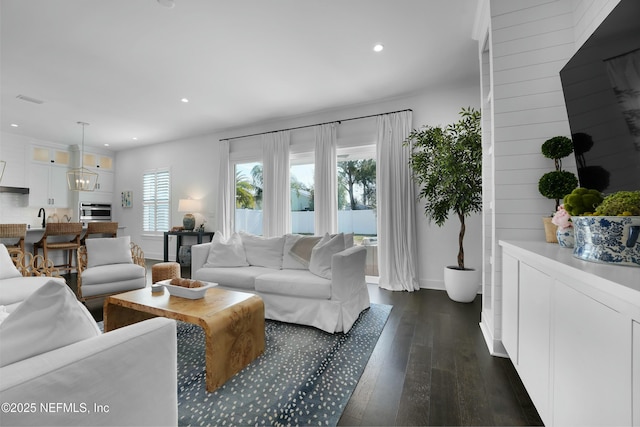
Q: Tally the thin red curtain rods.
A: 0